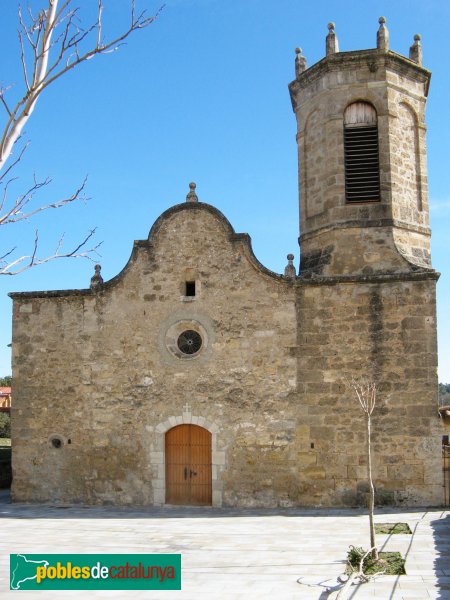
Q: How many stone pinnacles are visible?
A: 7